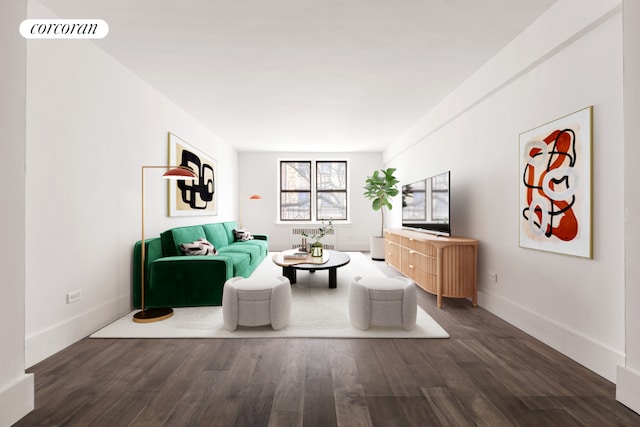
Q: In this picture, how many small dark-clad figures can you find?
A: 0